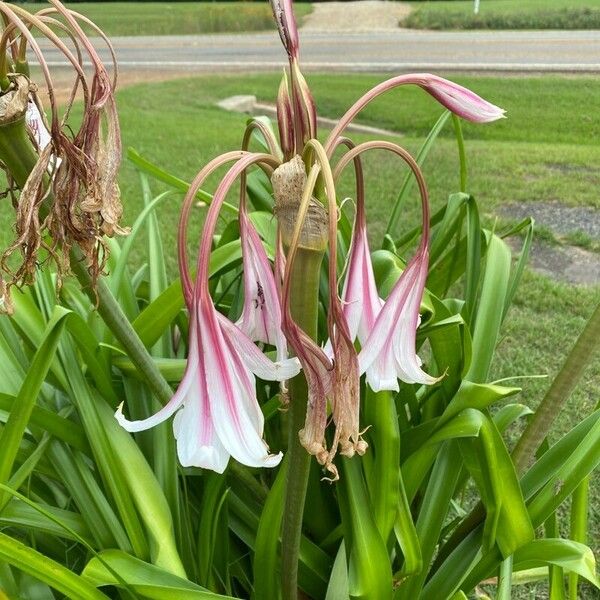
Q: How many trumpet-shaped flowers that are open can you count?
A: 4